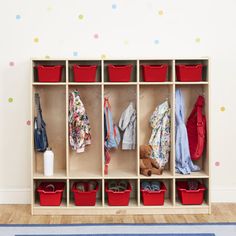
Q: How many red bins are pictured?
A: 10